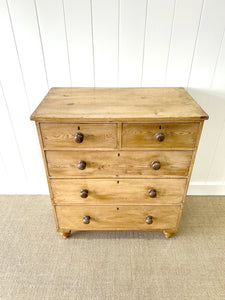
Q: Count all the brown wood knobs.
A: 8